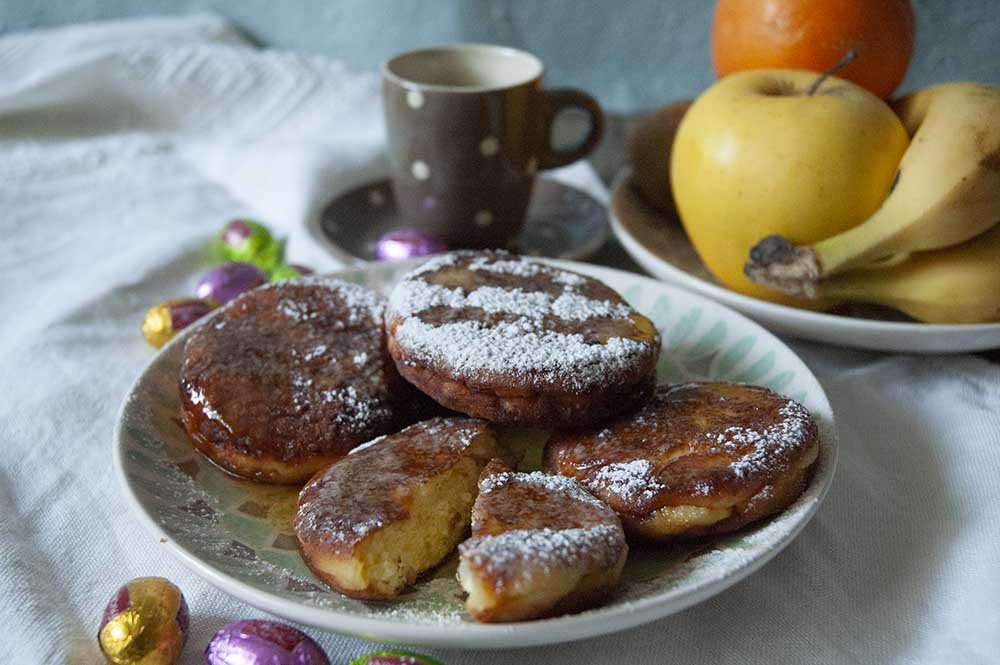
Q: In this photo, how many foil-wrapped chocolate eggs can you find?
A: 8